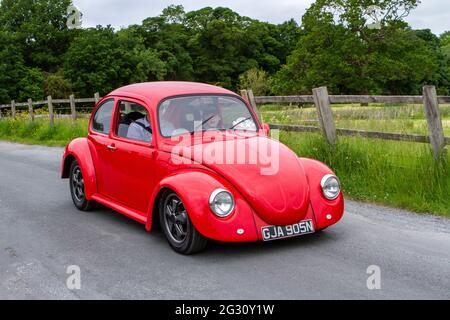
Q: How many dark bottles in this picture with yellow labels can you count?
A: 0